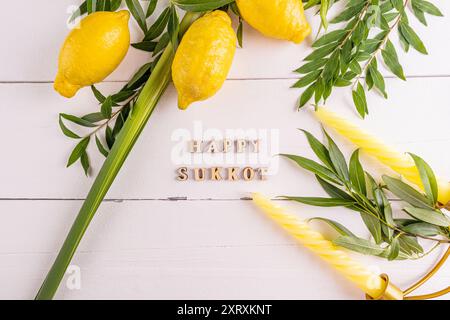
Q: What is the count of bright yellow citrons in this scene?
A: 3